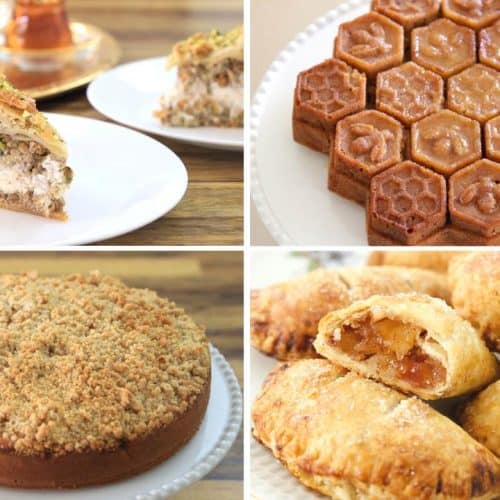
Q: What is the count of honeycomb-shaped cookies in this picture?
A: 13